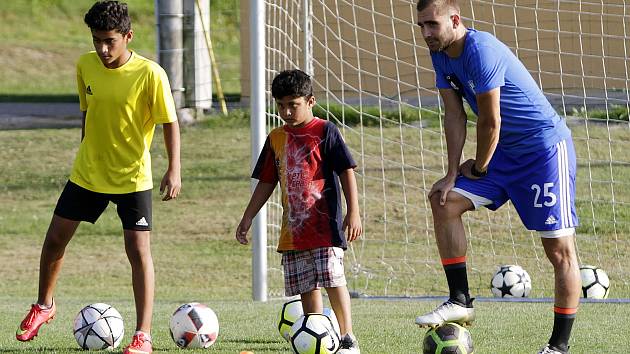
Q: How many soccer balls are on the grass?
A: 7